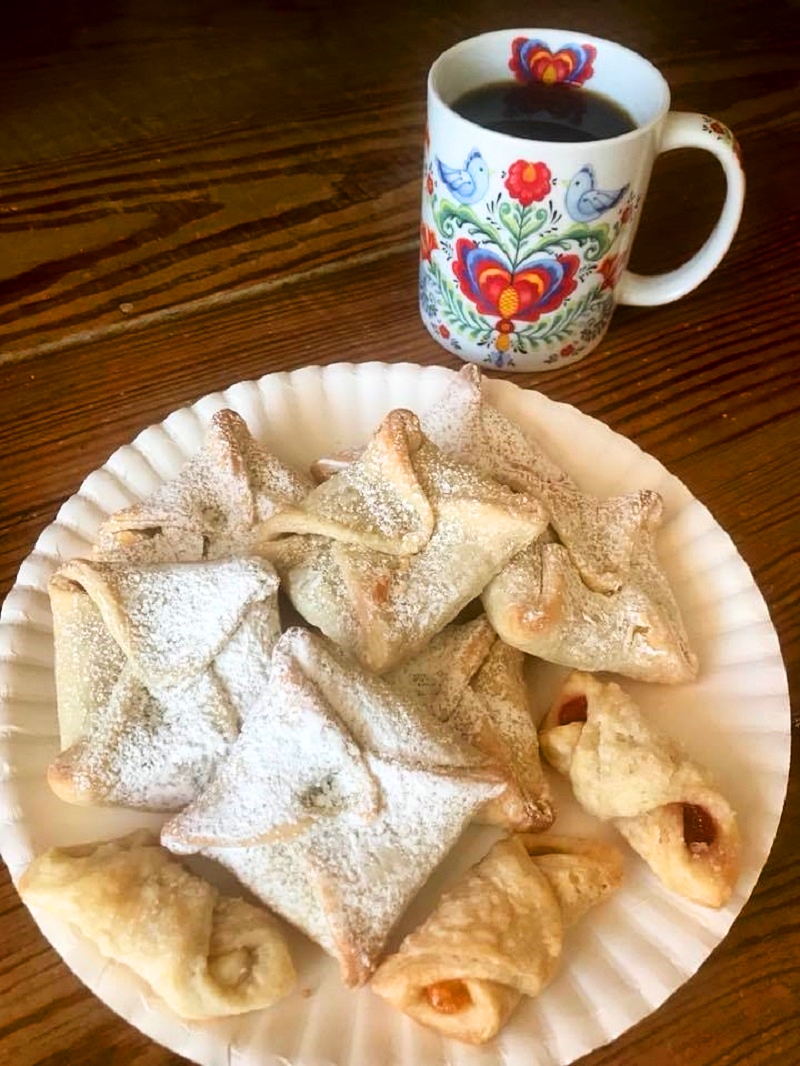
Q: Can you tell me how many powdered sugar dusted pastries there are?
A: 7